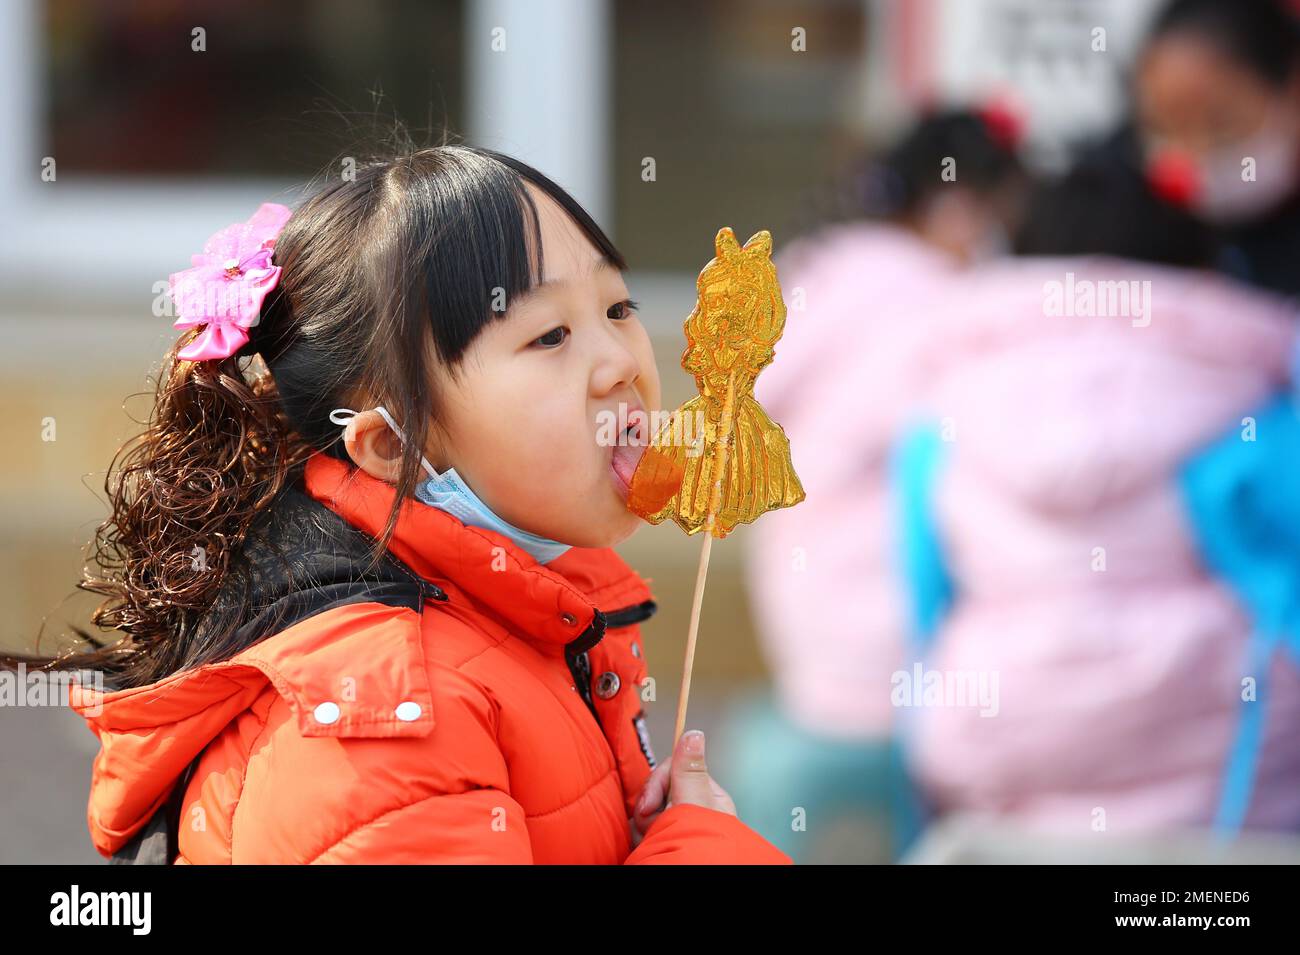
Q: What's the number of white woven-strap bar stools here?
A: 0